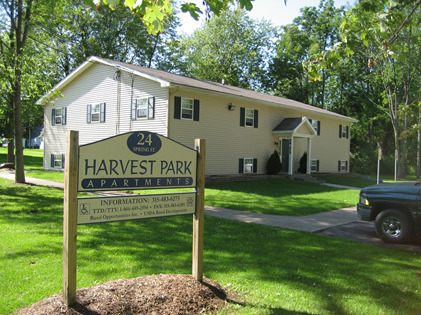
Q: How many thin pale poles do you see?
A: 2